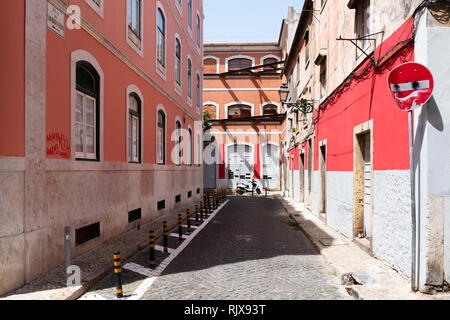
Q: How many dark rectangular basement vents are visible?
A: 6